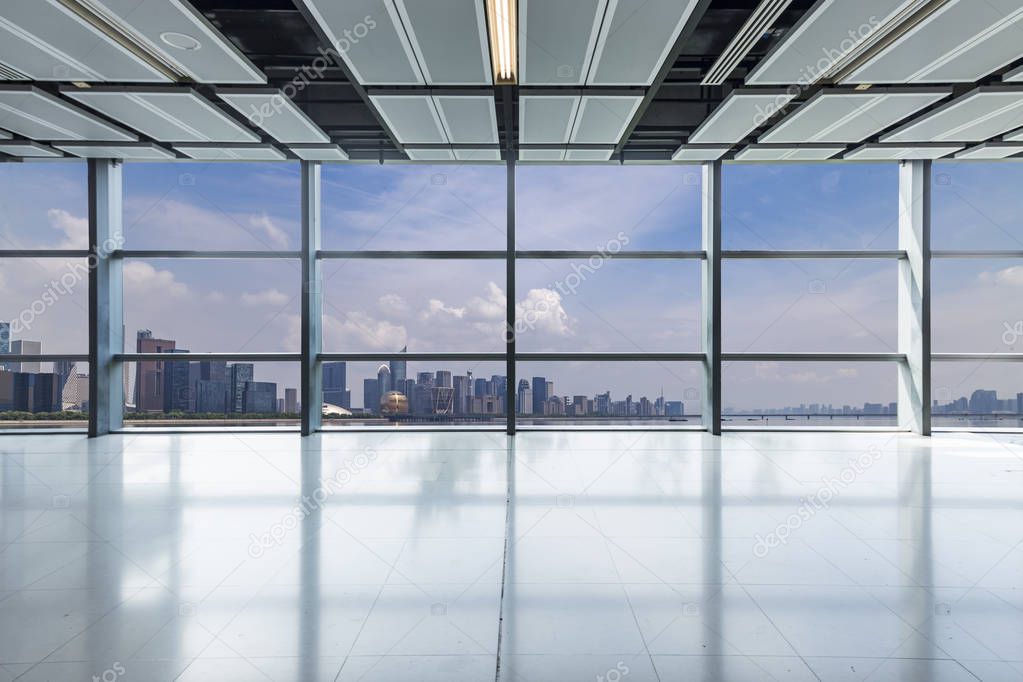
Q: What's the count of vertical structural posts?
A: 5